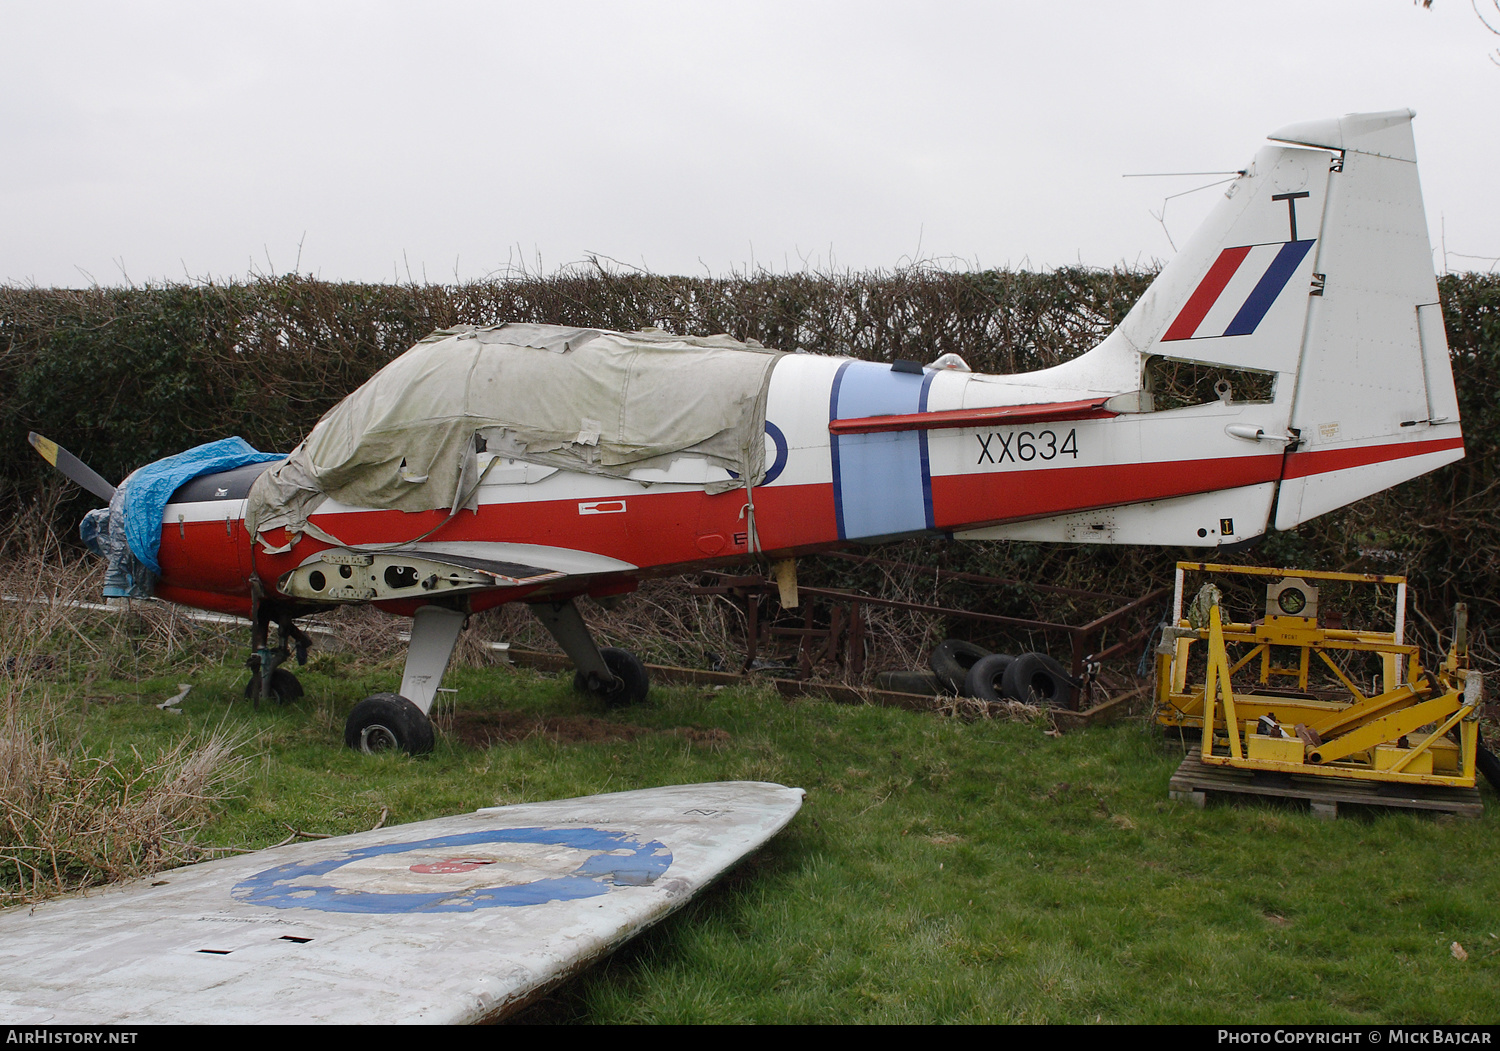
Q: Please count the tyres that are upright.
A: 6